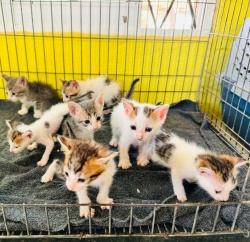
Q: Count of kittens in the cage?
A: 7